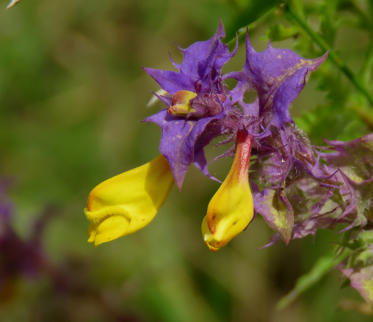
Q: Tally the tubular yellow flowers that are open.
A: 2